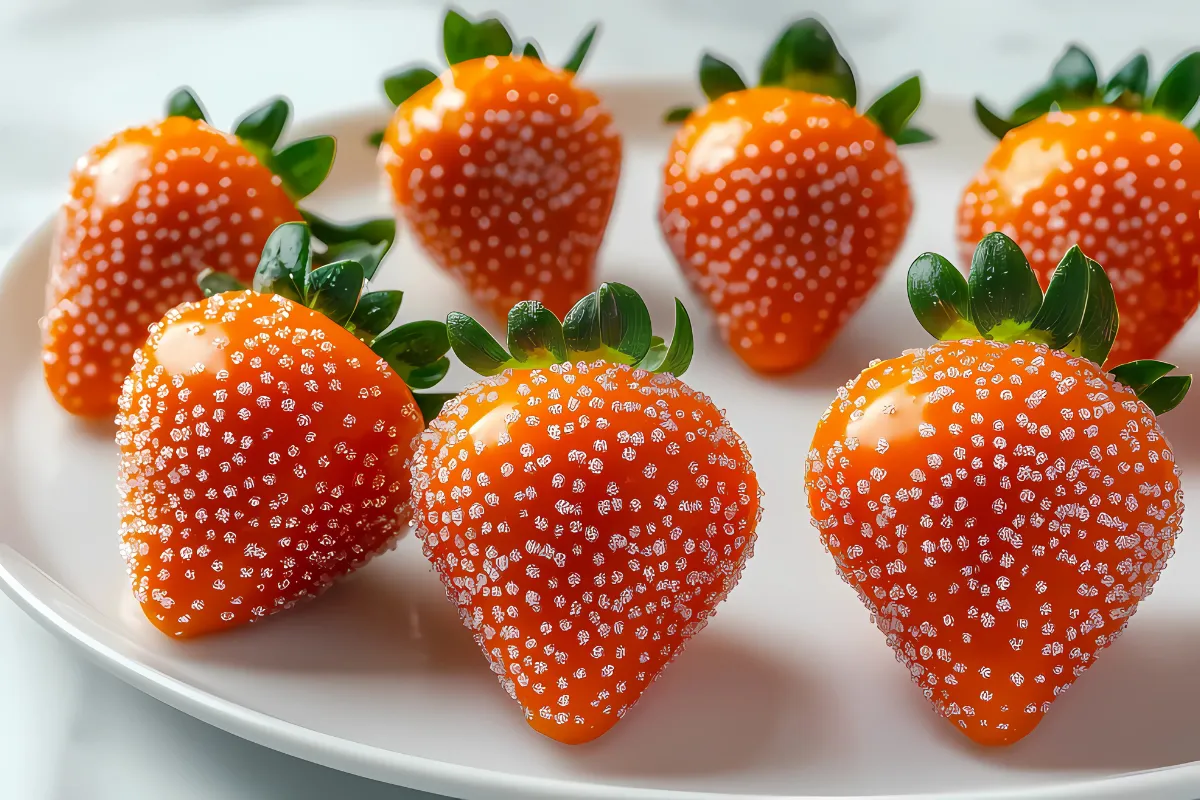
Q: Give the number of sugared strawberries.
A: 7